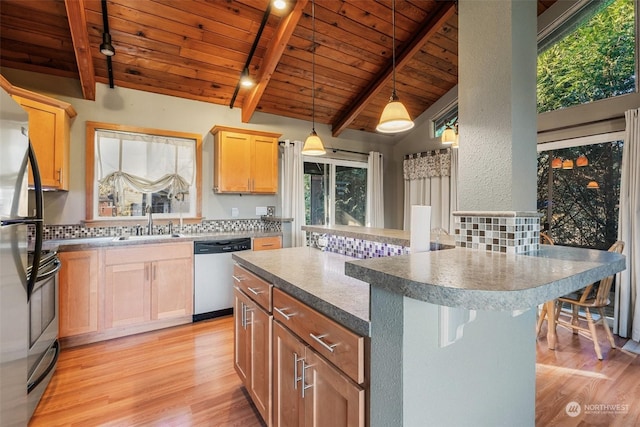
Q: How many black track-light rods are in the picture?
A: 2